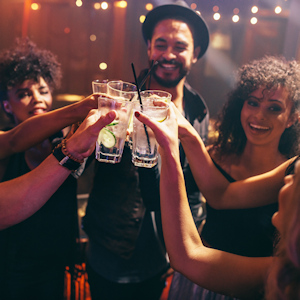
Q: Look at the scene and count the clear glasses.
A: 5